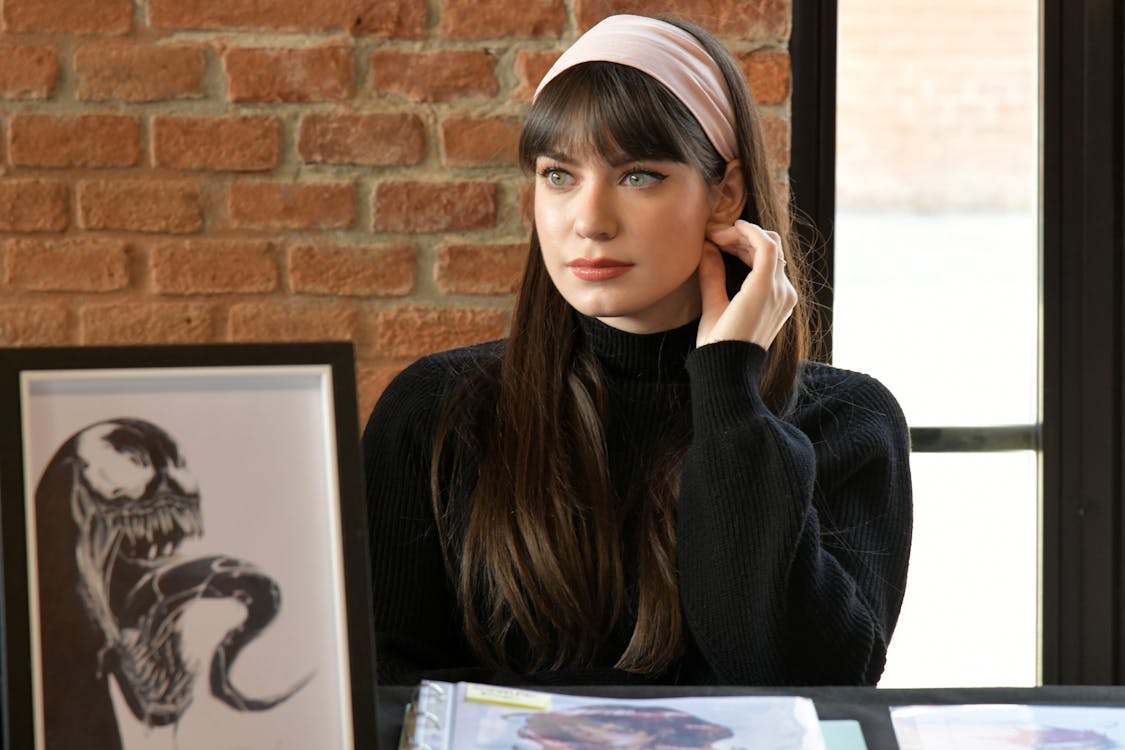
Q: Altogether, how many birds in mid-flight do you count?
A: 0